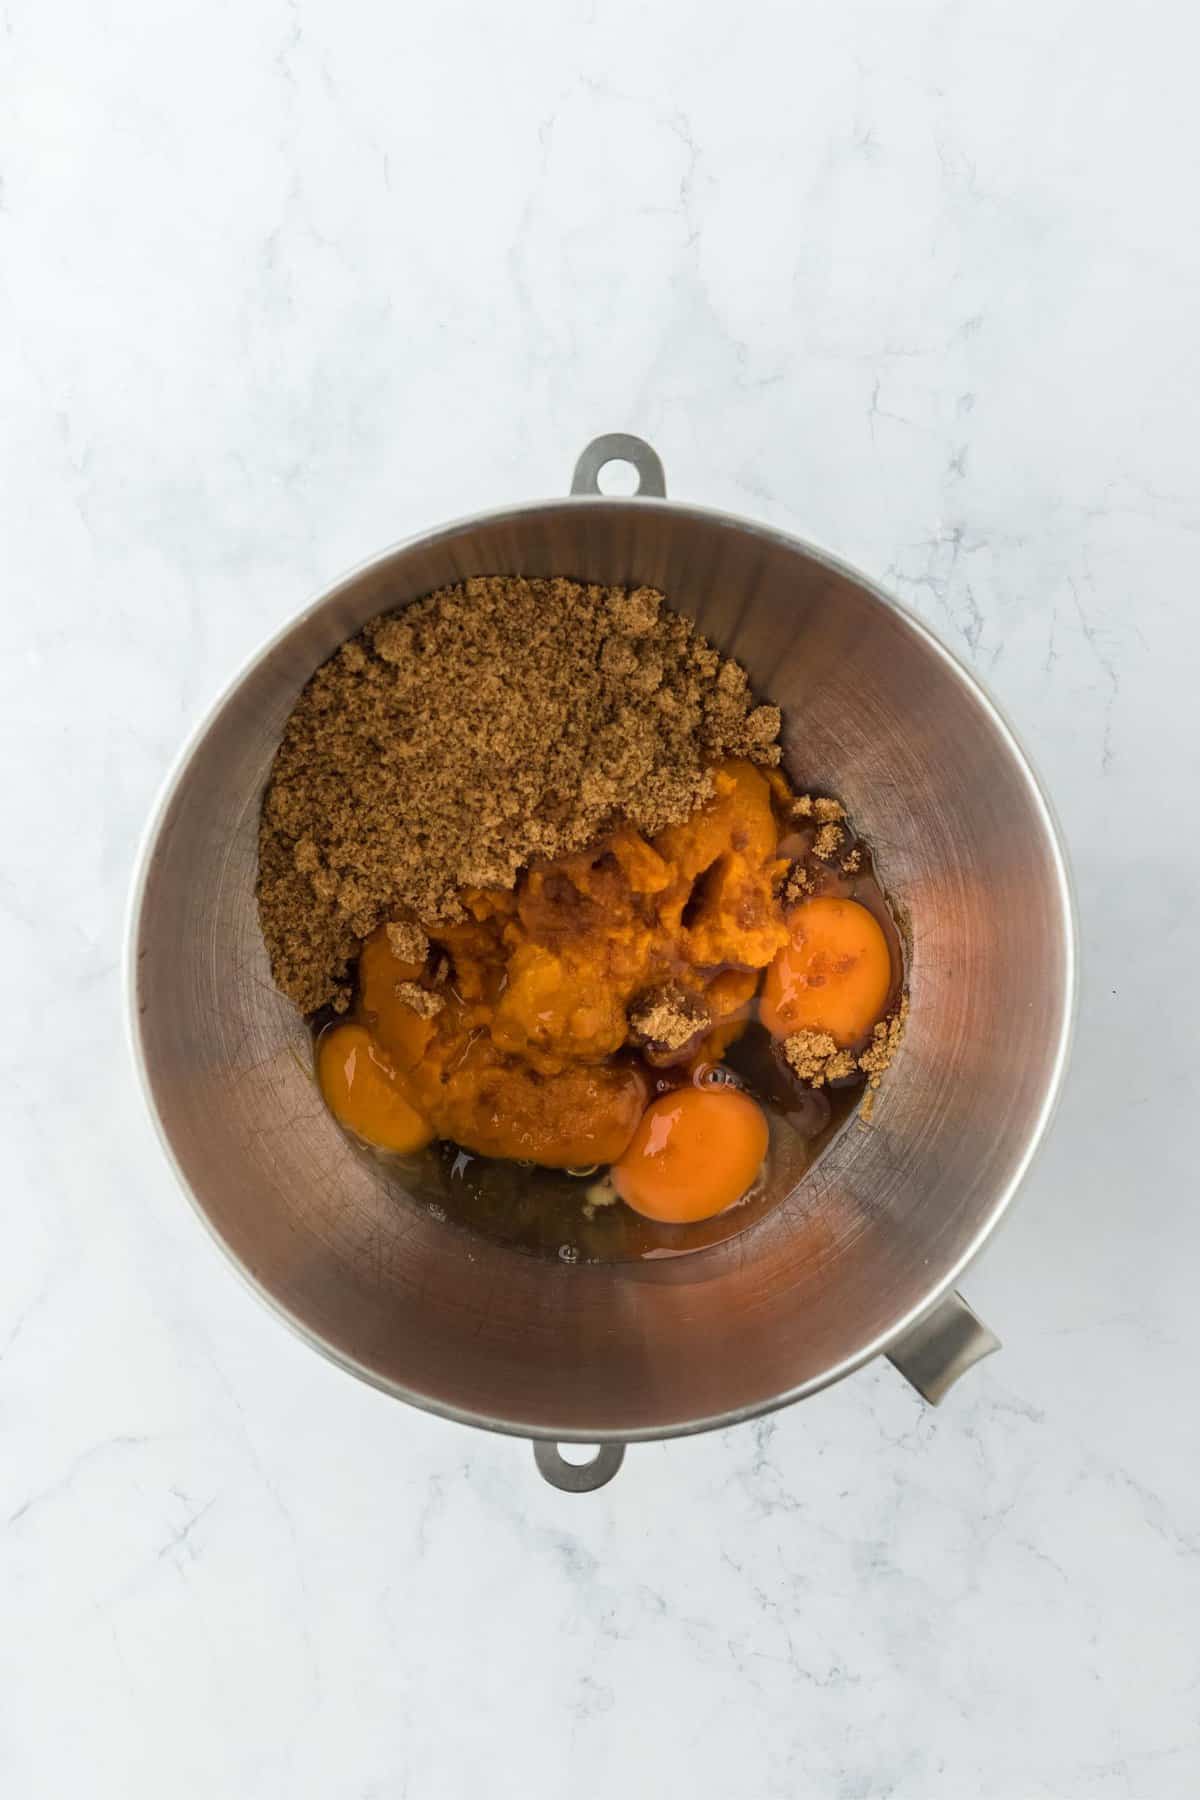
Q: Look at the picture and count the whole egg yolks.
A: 3